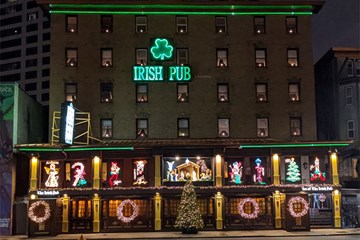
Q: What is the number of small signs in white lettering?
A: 2